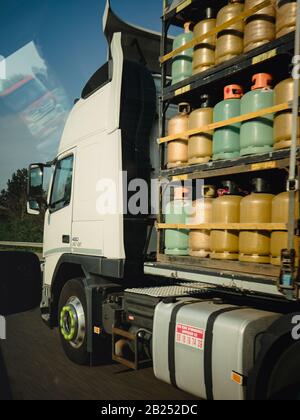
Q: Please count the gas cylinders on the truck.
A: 15